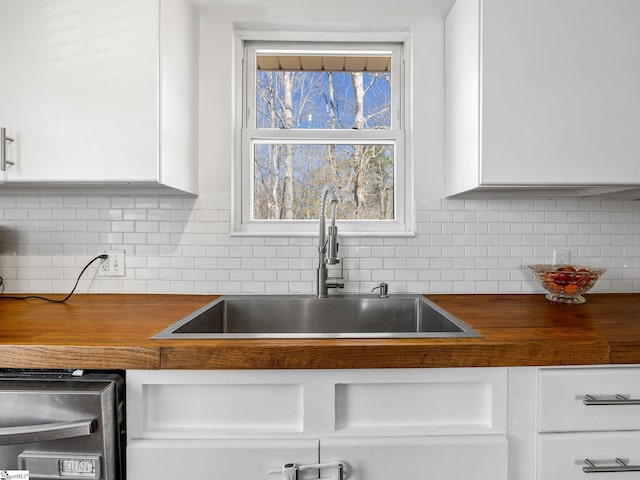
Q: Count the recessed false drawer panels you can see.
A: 2